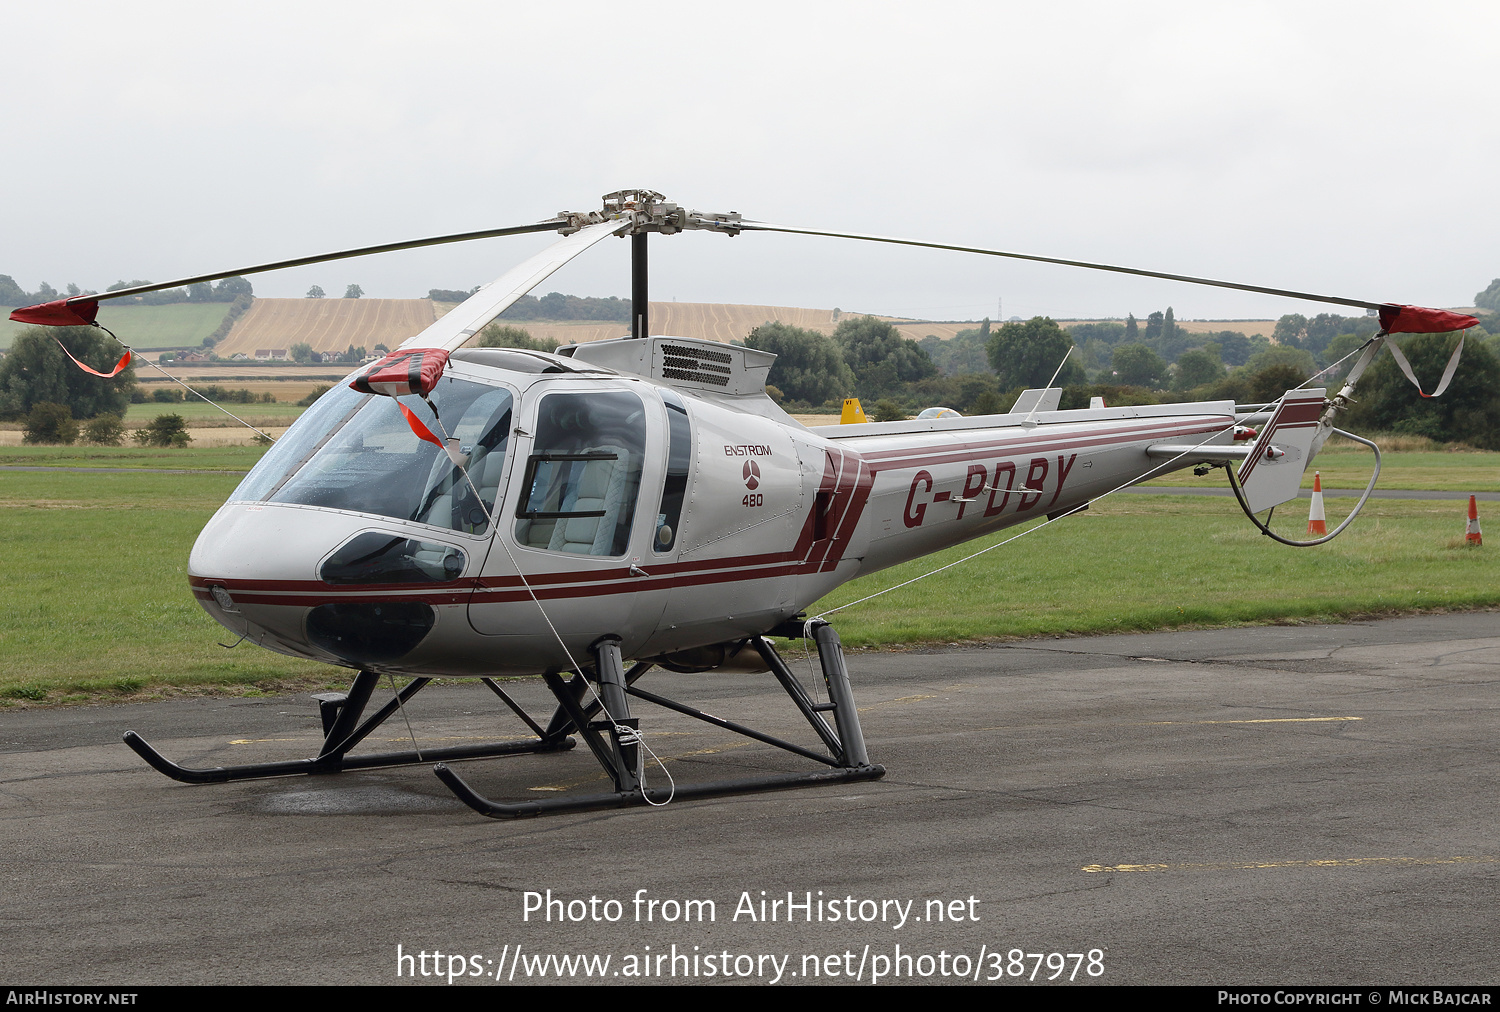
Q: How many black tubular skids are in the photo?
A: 2